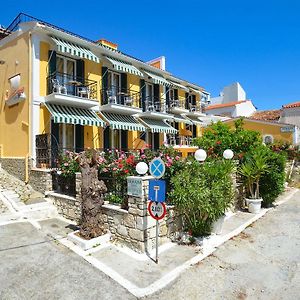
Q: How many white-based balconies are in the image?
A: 5